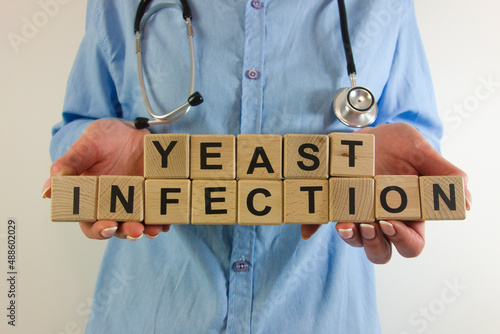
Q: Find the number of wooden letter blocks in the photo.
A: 14